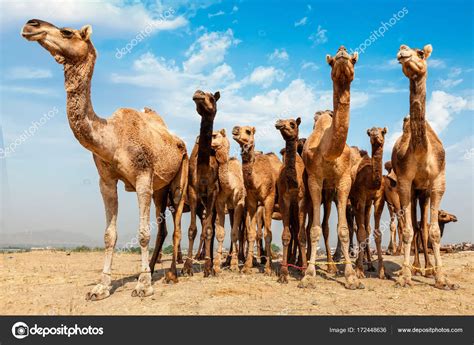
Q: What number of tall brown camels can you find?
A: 3